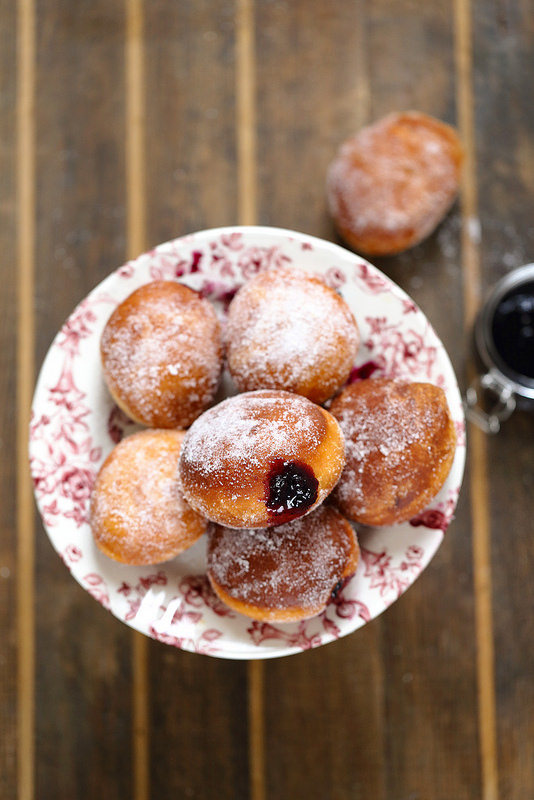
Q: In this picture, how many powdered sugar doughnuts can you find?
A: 7